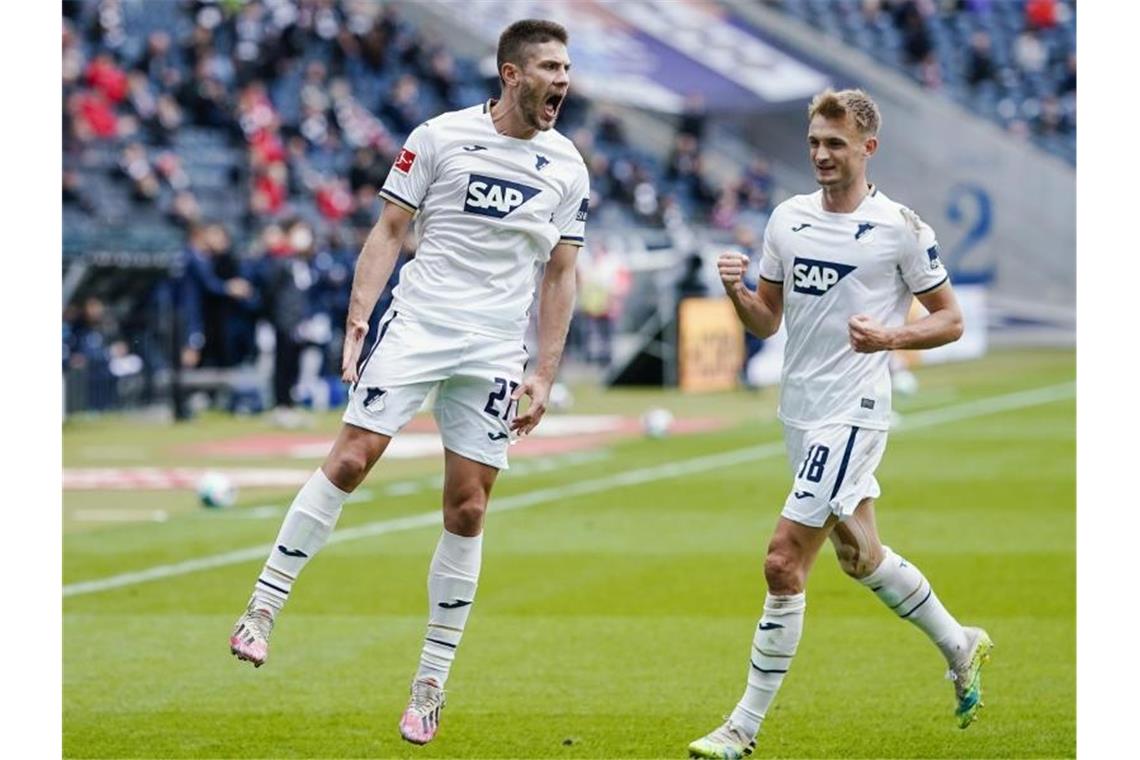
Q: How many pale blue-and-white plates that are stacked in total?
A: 0